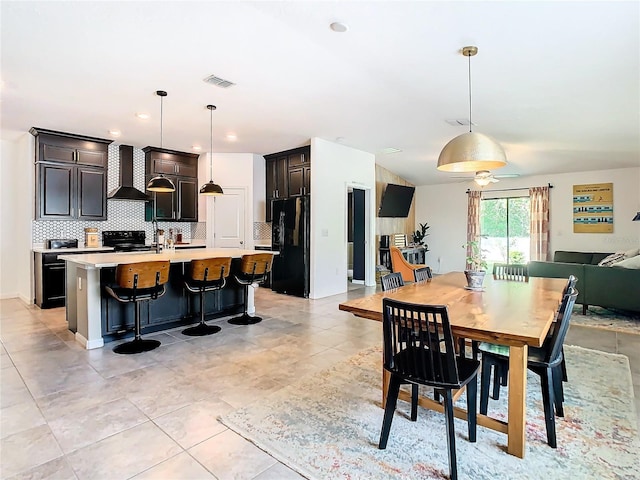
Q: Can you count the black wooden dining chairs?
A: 6